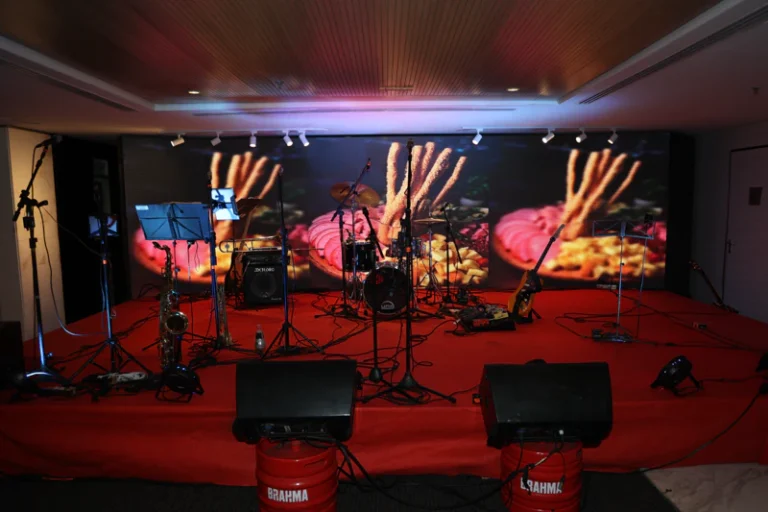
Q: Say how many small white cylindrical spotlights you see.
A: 9